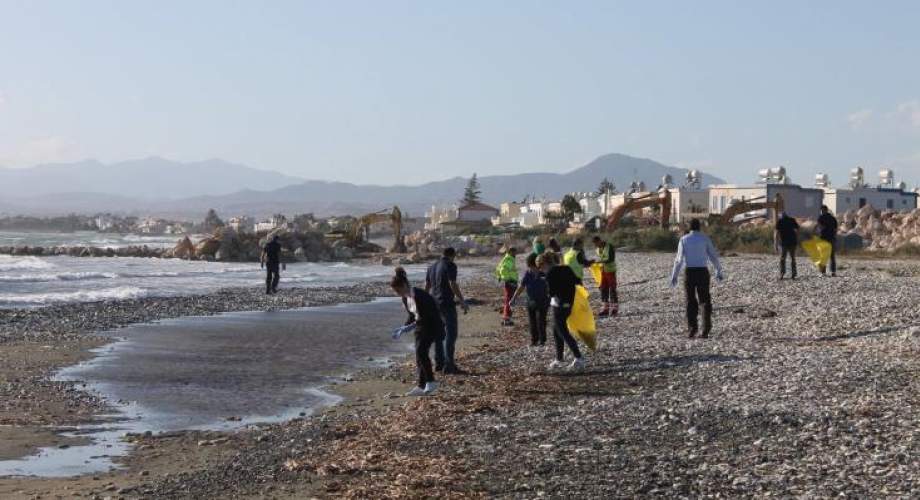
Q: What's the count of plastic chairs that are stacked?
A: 0